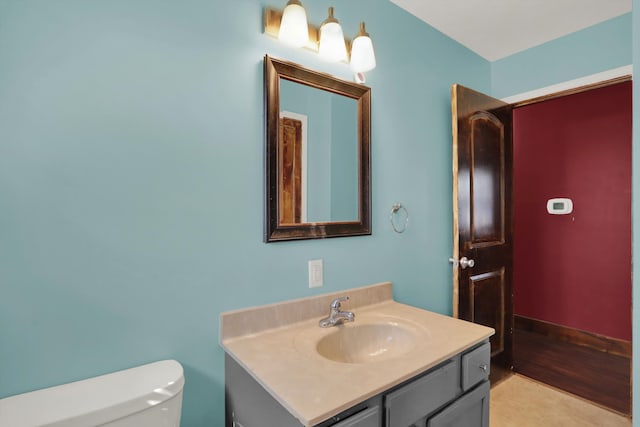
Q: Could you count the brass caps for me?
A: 3